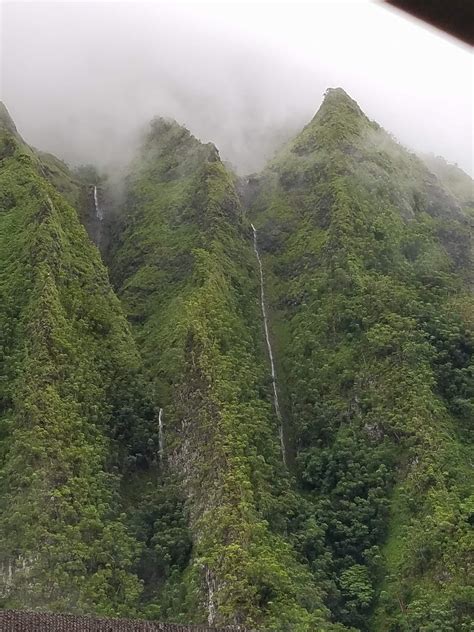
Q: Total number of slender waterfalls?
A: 3